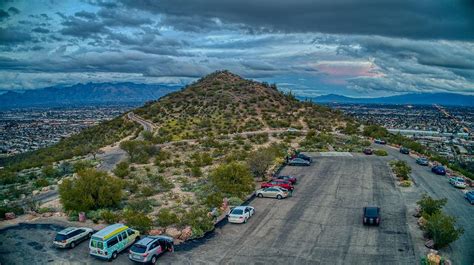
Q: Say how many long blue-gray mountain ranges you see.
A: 2